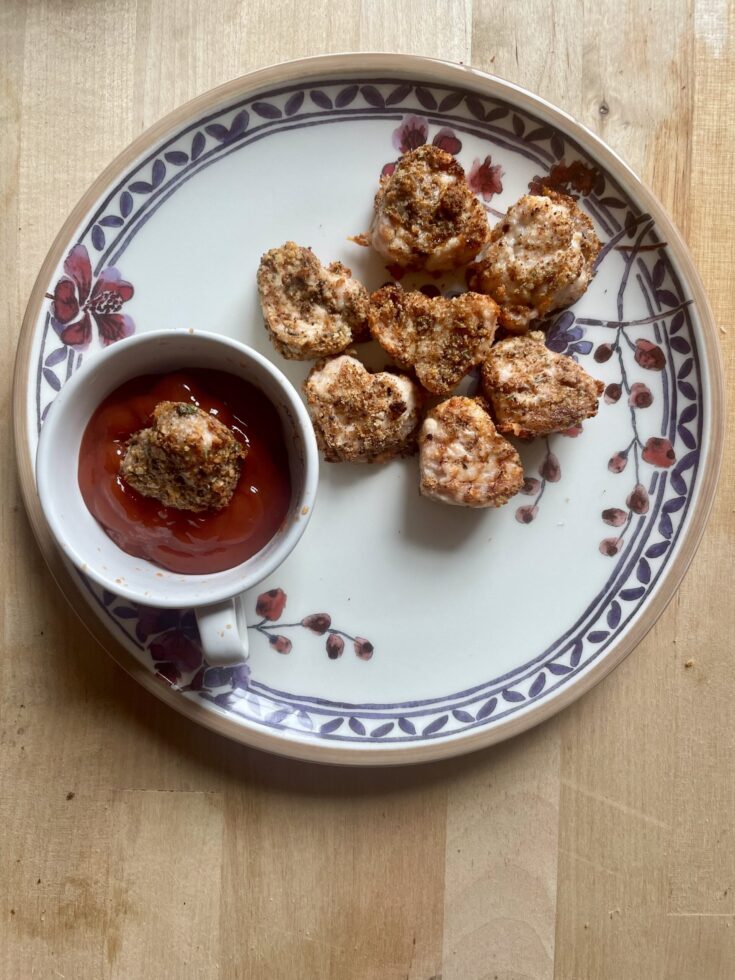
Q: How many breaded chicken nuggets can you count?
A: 8